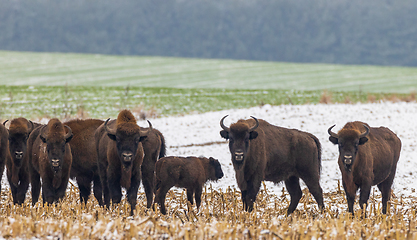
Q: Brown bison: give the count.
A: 8